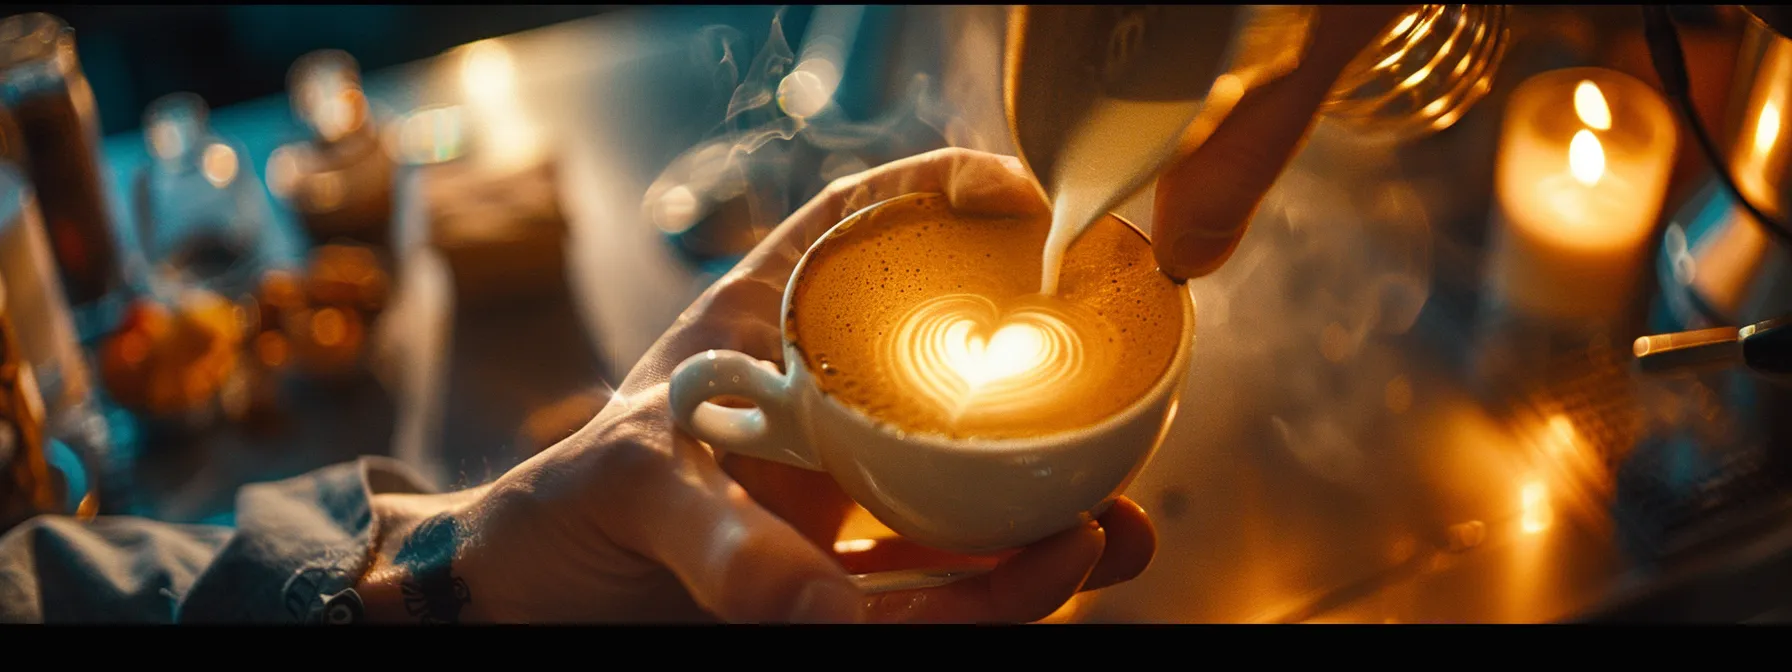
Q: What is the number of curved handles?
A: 1